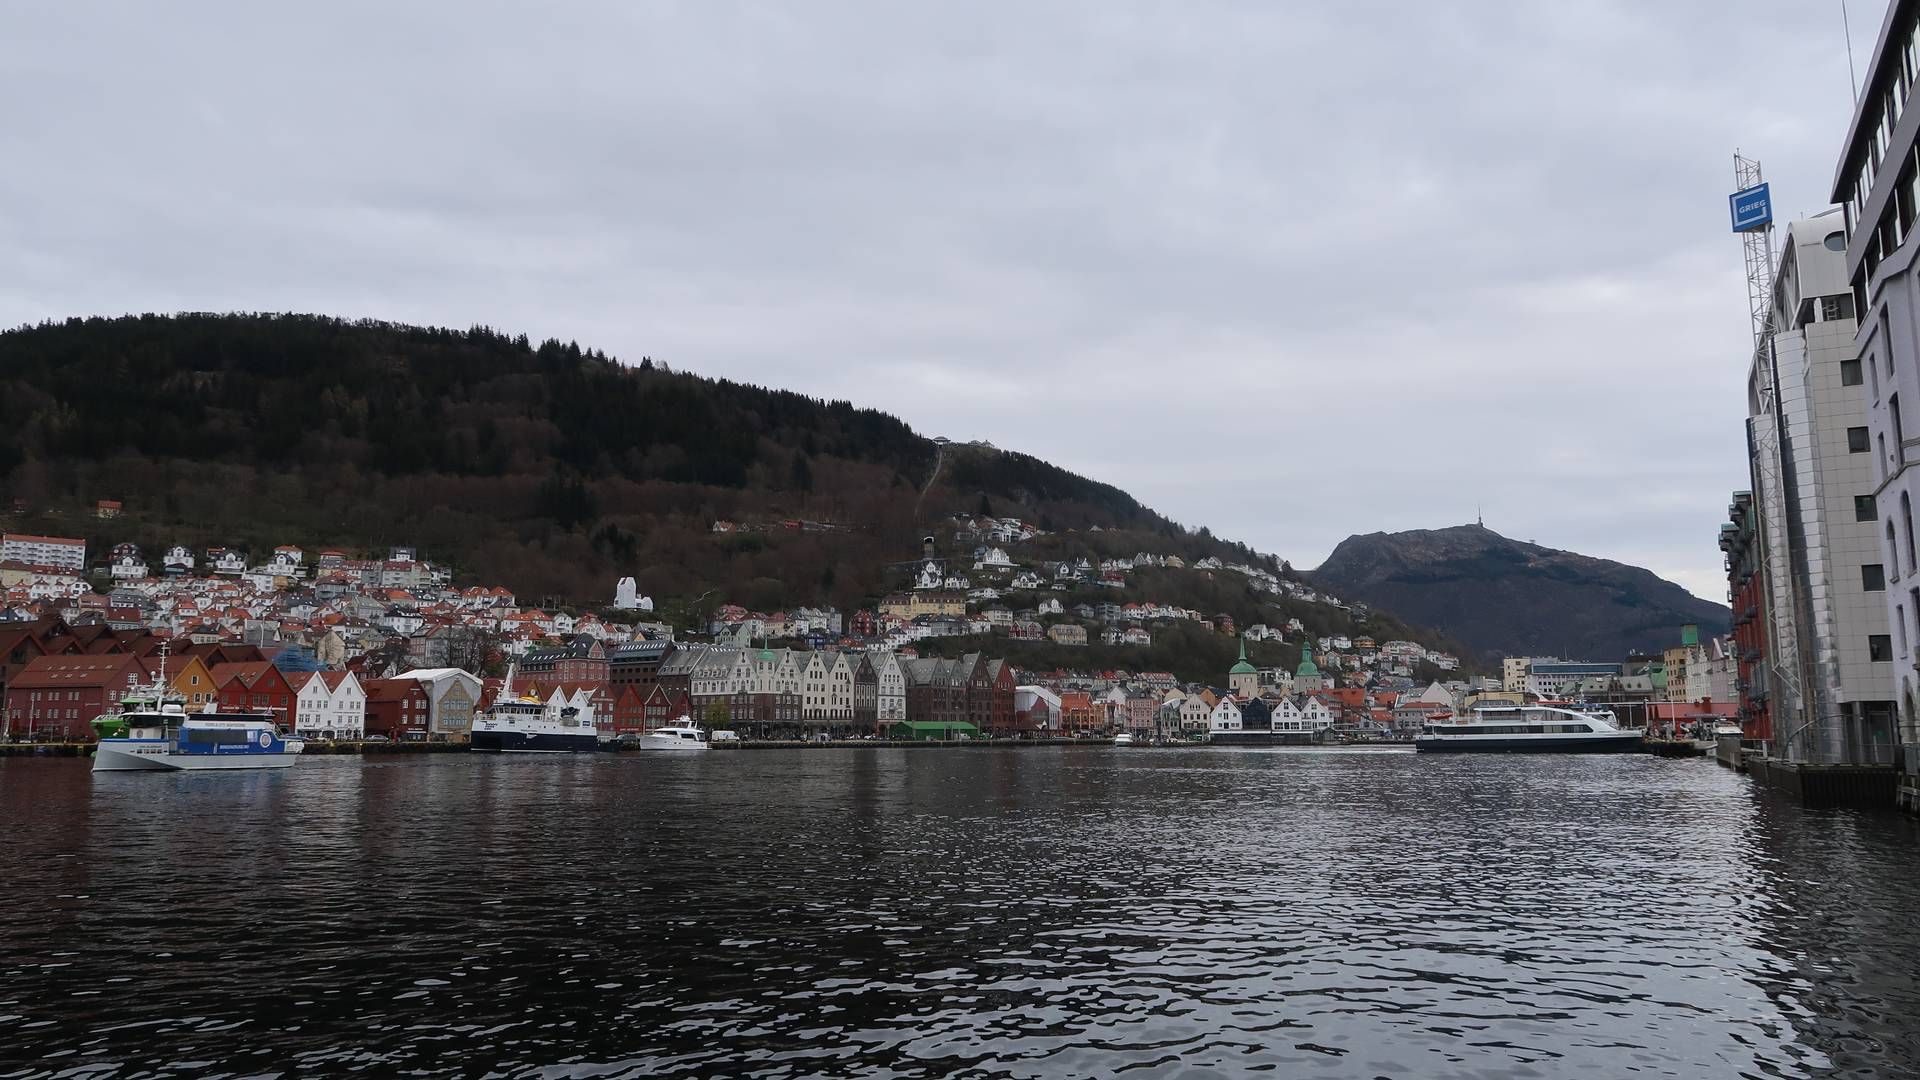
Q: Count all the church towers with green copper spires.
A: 2